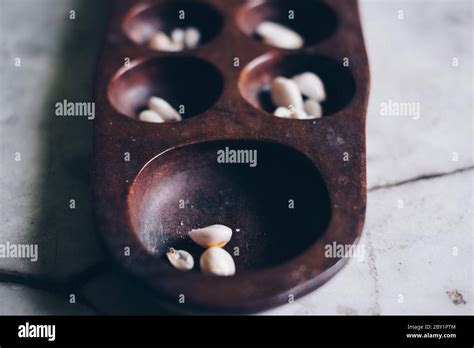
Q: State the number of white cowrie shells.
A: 13